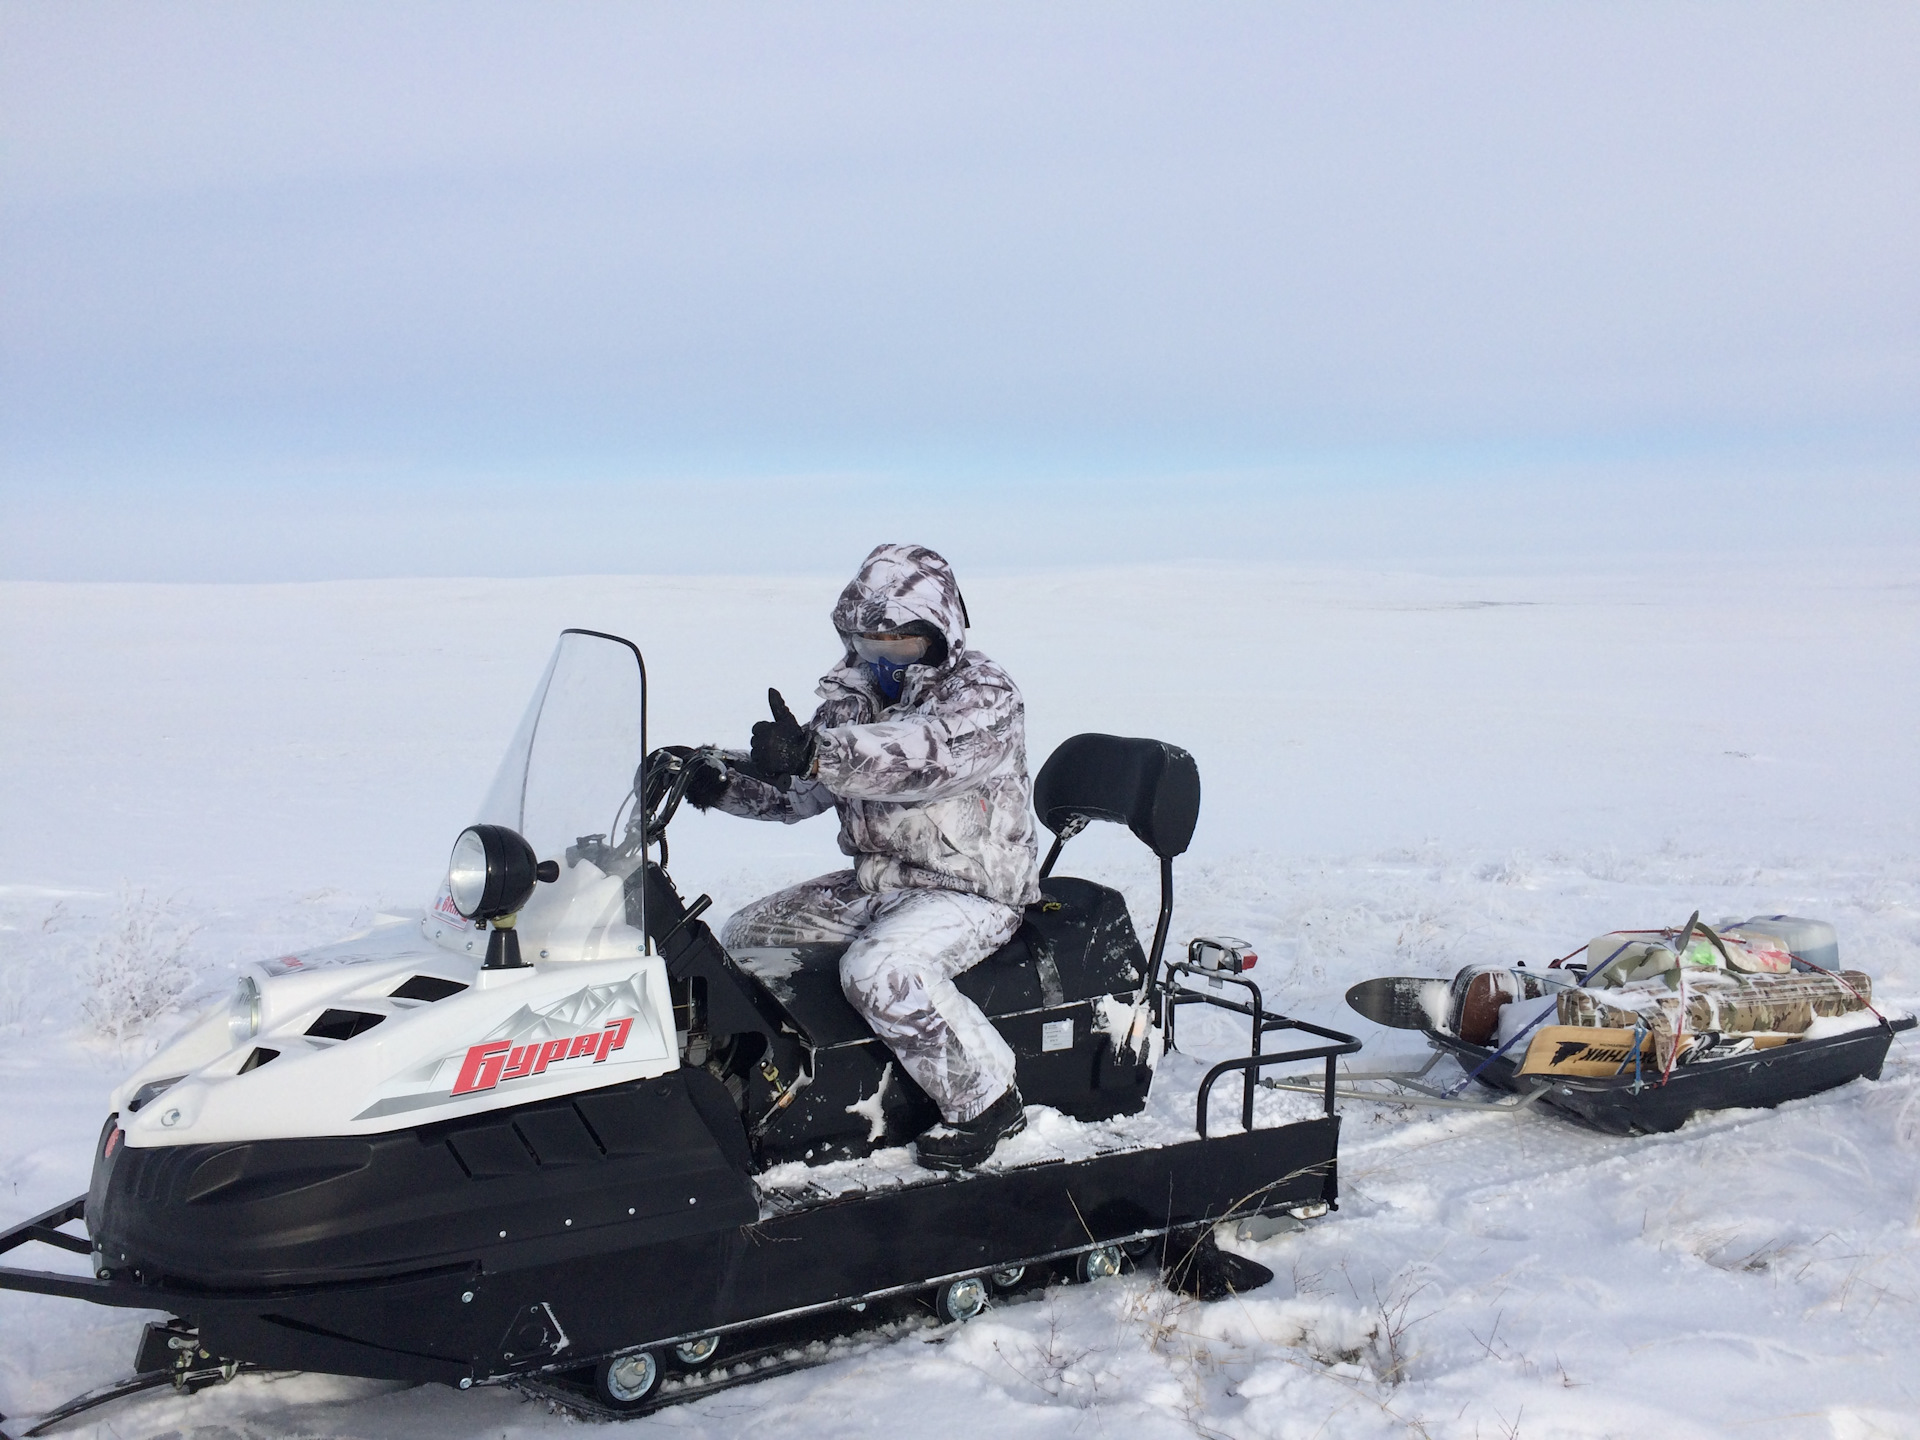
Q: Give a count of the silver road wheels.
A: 5